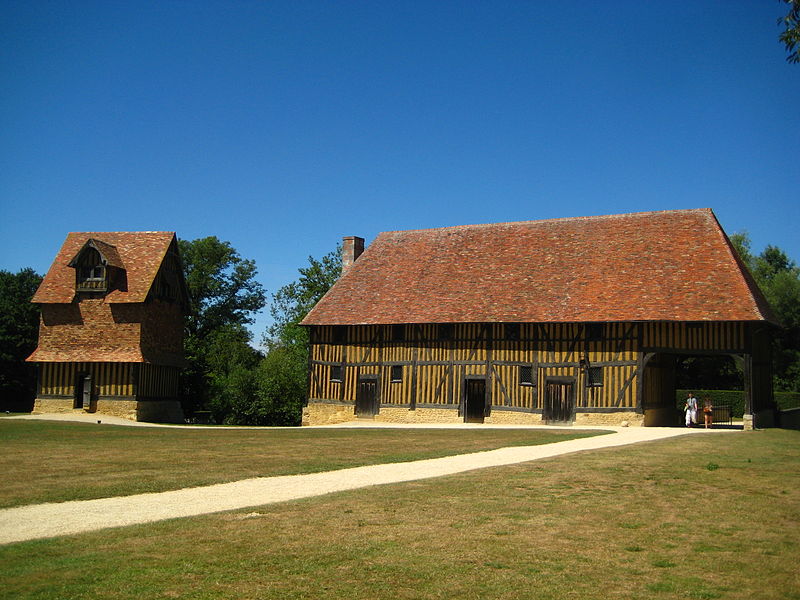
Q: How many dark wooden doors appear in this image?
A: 4